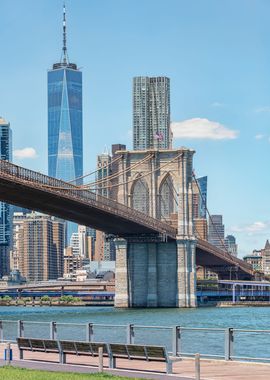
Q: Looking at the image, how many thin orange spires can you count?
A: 0